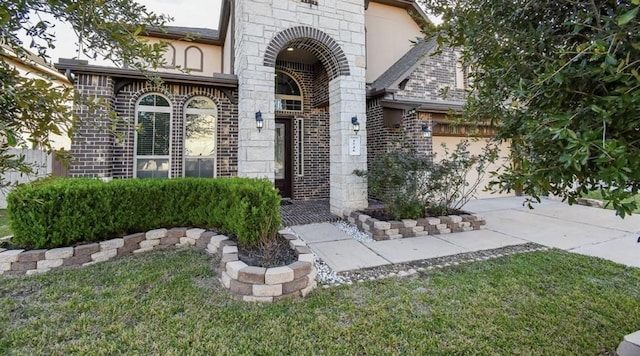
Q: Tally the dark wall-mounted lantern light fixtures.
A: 3